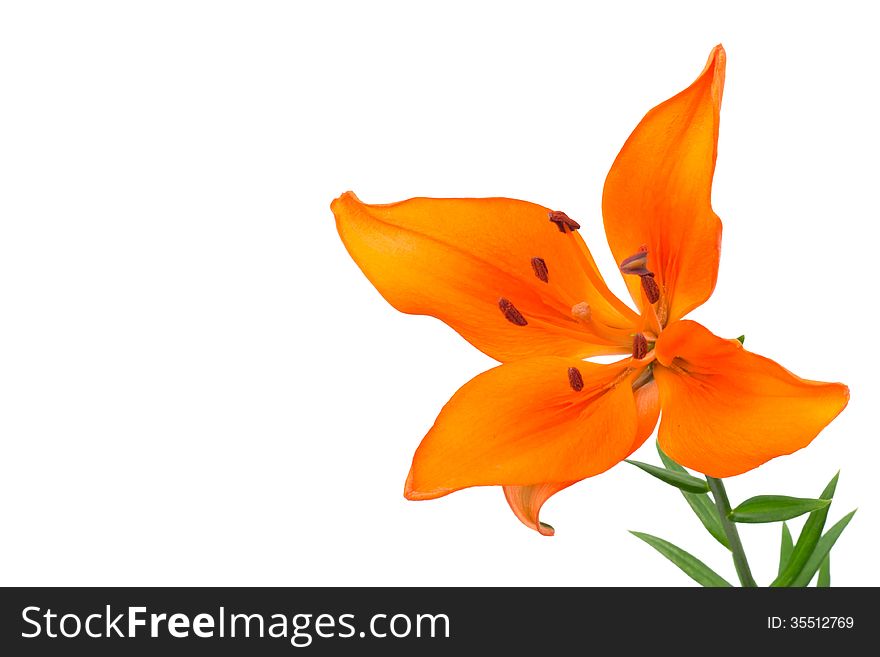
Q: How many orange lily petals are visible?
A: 5